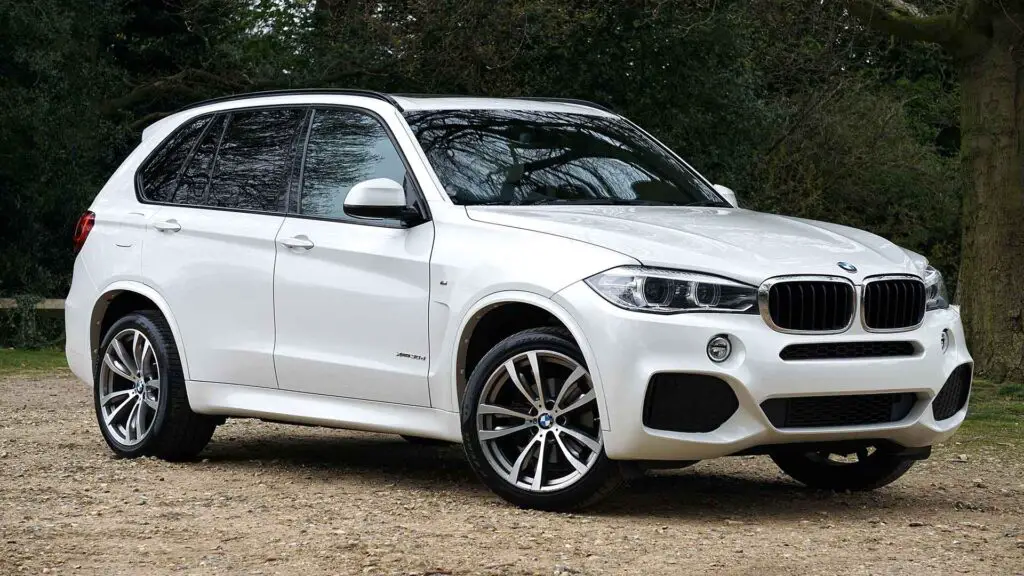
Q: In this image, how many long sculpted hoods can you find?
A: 1